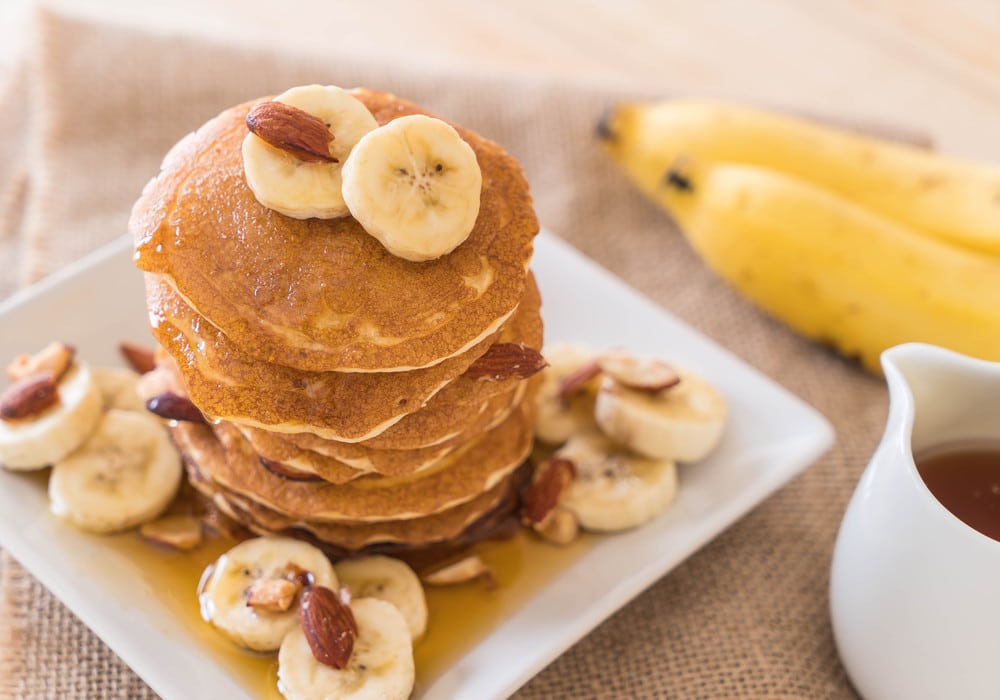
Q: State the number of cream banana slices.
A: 11